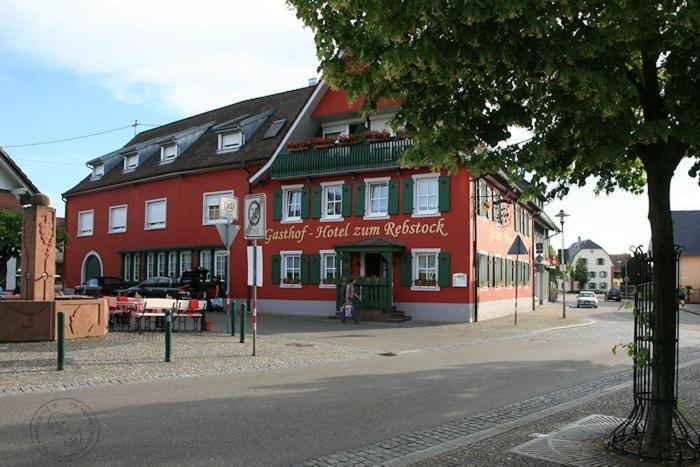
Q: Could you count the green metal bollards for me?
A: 4